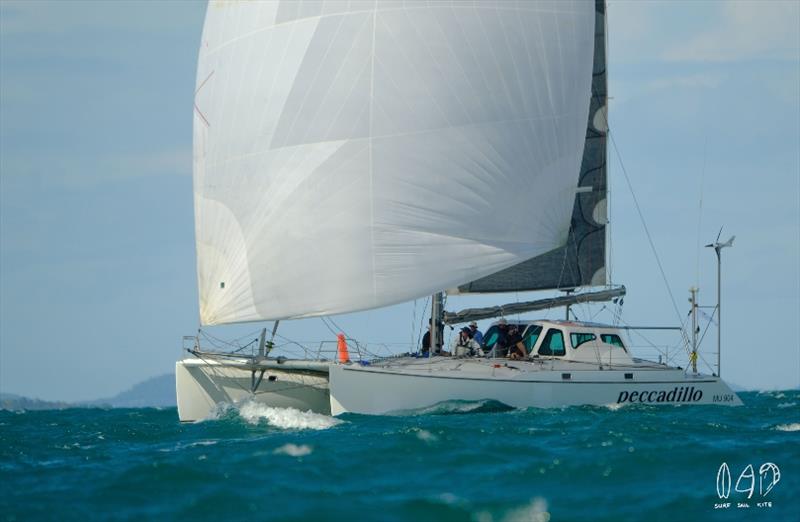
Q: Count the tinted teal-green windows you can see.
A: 5